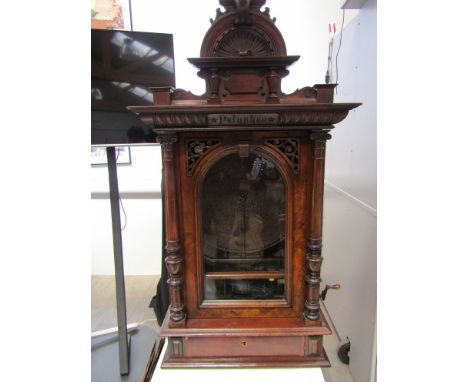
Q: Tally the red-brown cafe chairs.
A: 0